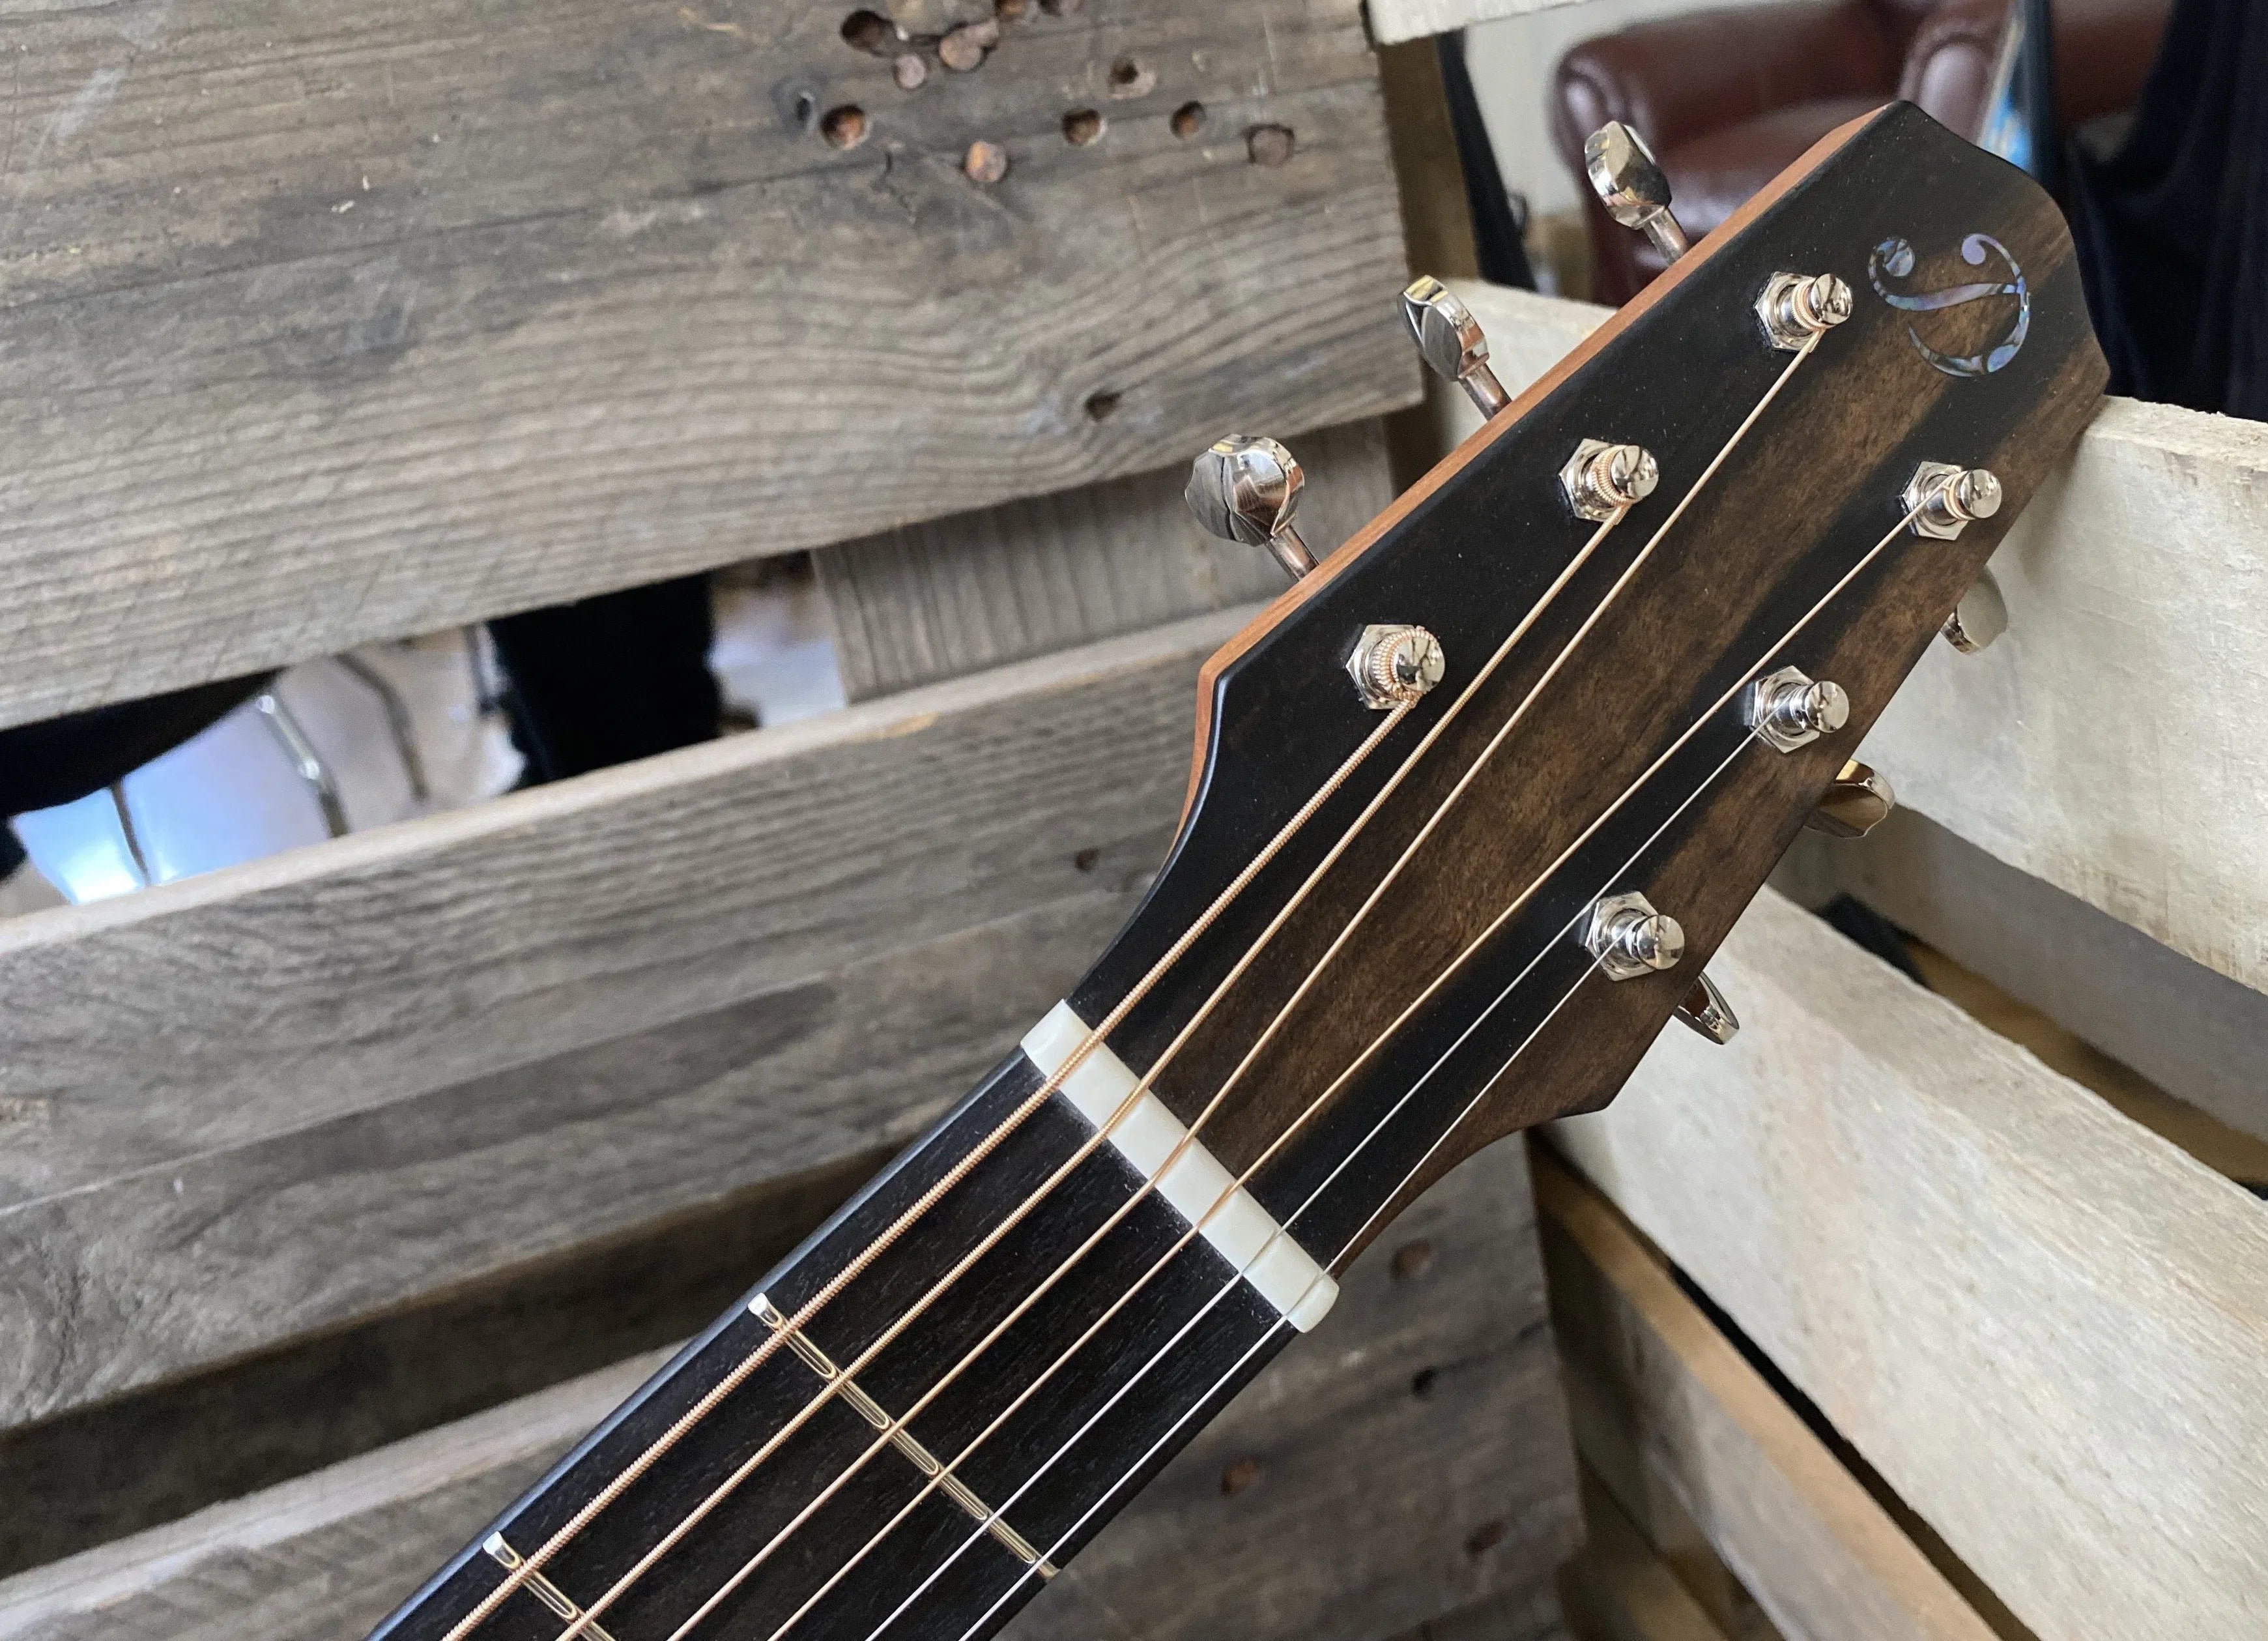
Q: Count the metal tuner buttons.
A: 6